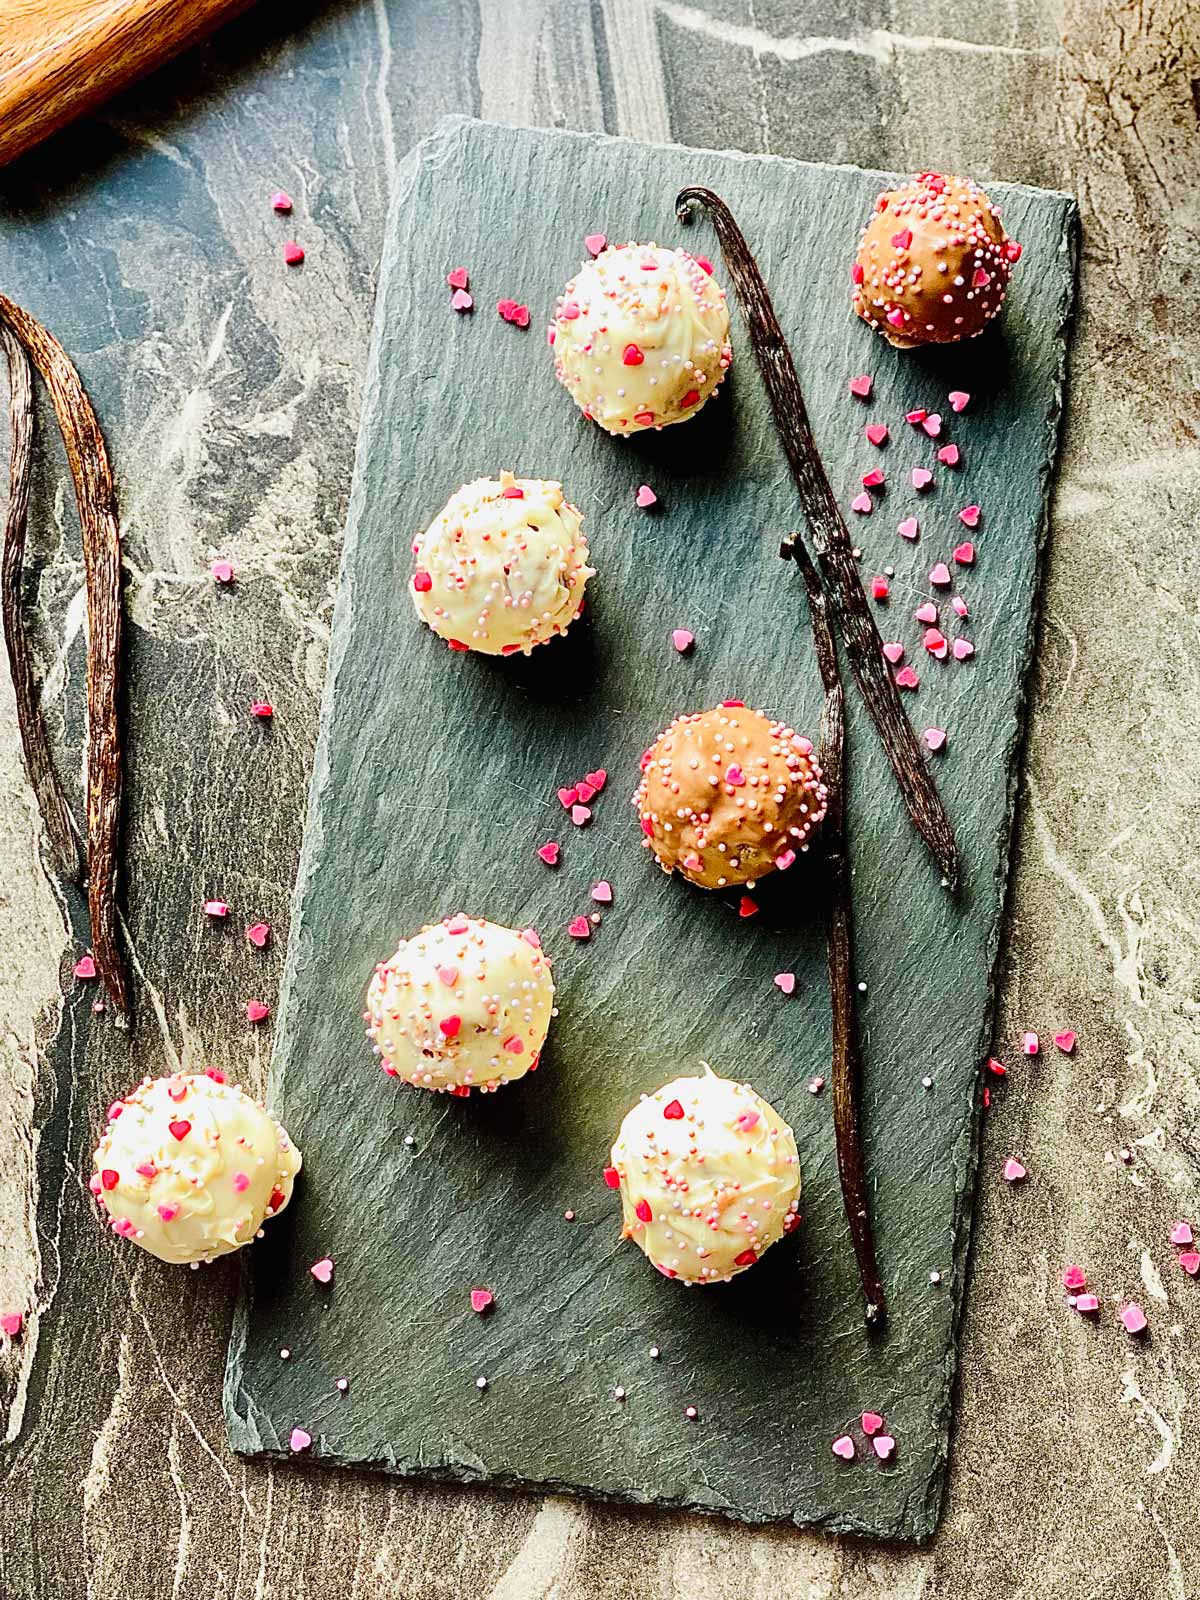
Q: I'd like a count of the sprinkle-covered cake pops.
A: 7